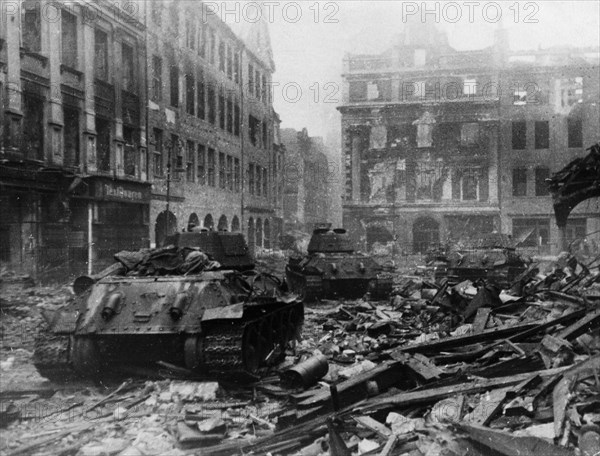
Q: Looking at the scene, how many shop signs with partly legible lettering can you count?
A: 1